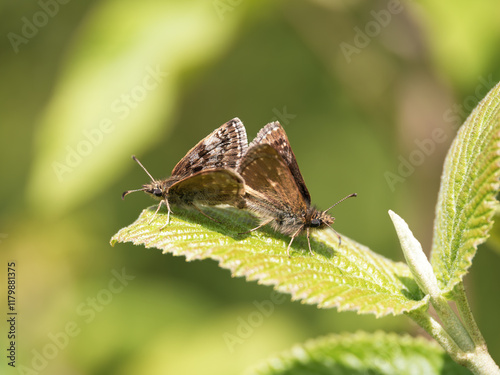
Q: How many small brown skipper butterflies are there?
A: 2